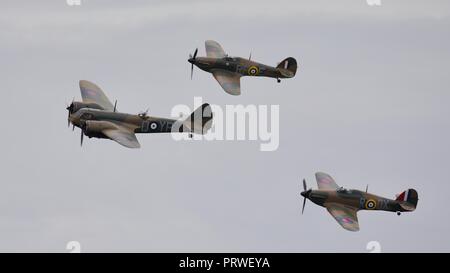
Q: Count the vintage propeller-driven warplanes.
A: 3